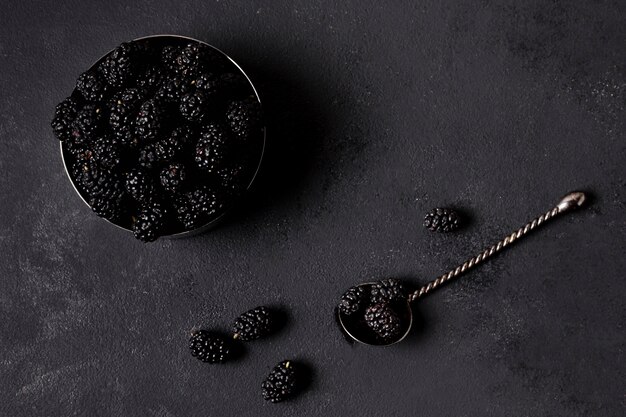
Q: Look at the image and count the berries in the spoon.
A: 3